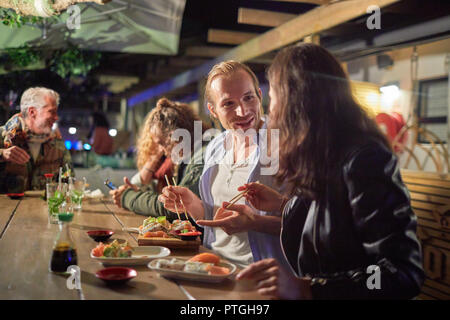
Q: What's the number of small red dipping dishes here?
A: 4